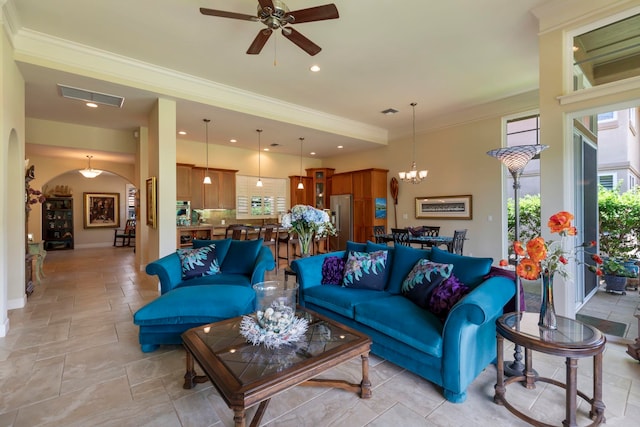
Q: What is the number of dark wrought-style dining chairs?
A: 4